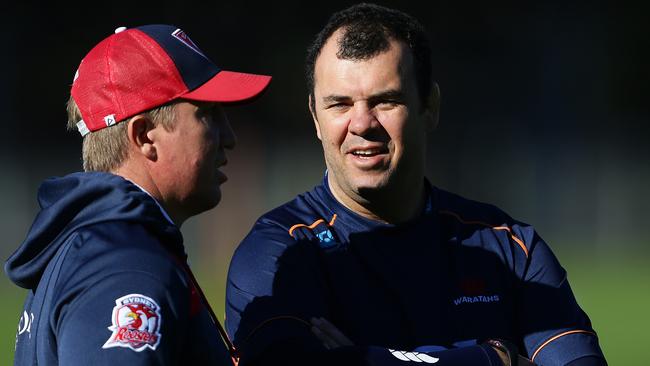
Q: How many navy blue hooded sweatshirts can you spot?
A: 1